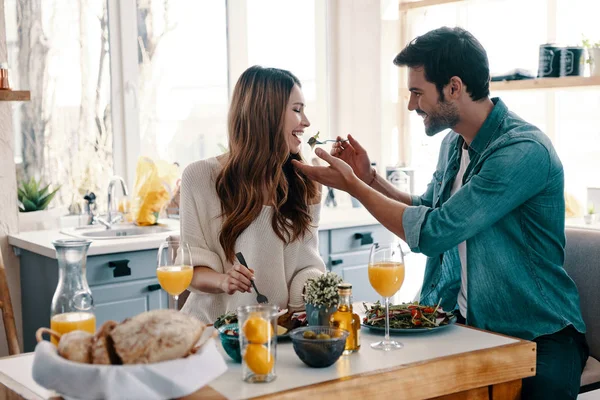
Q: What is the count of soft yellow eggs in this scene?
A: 0